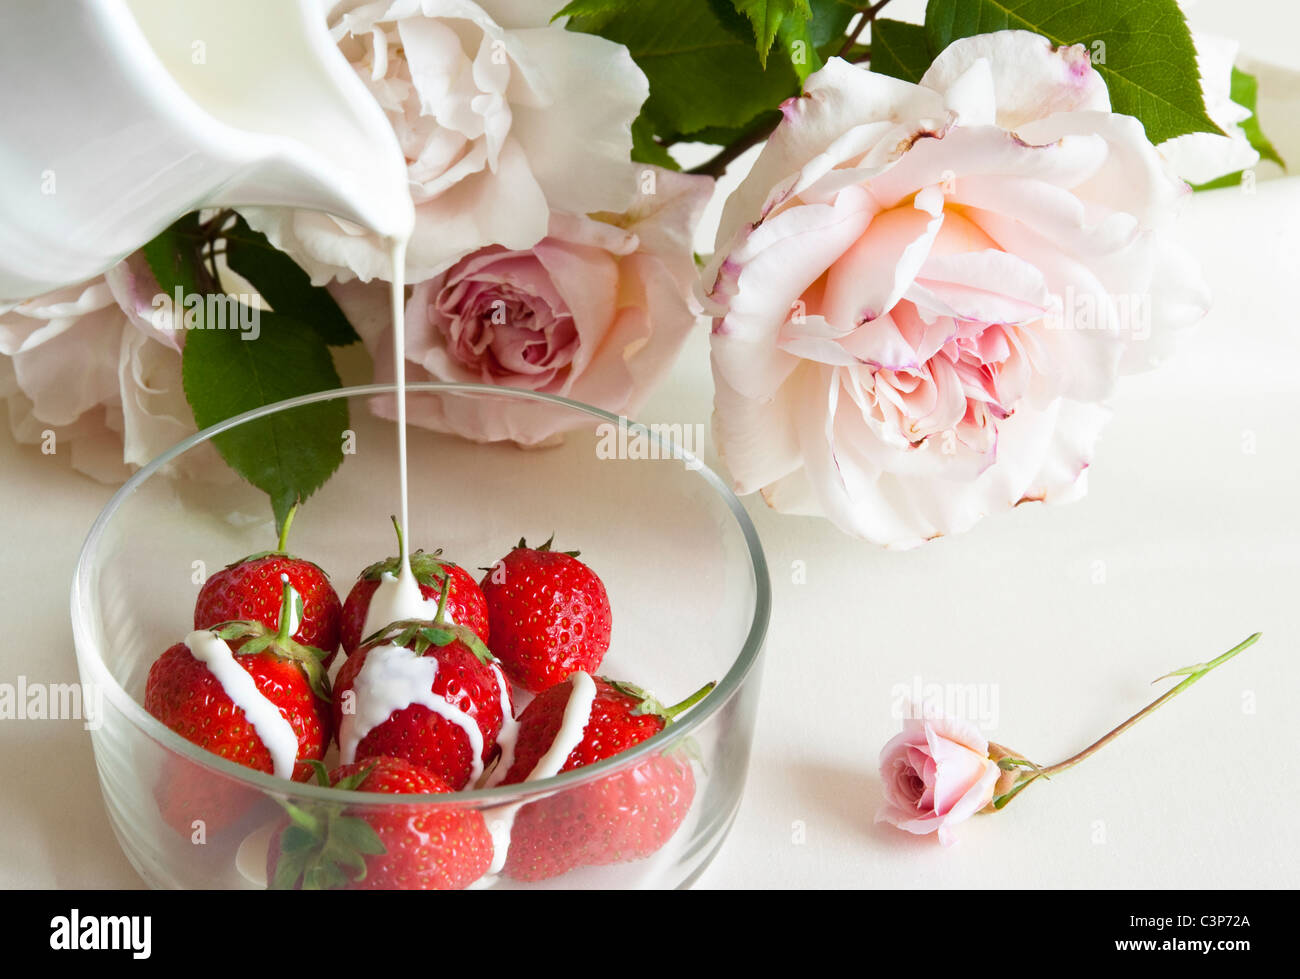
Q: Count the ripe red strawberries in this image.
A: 7